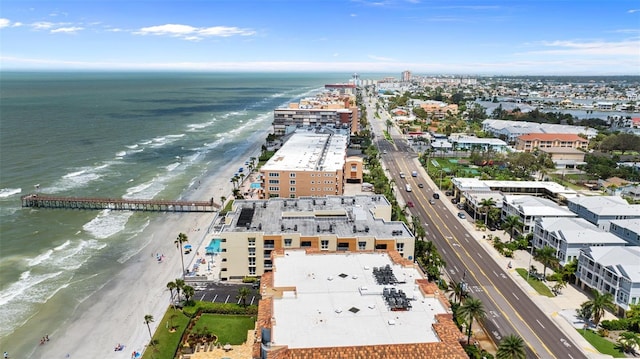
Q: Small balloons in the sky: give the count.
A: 0